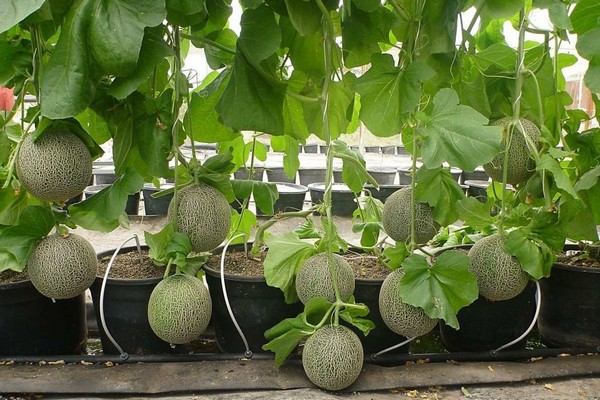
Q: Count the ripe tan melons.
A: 10